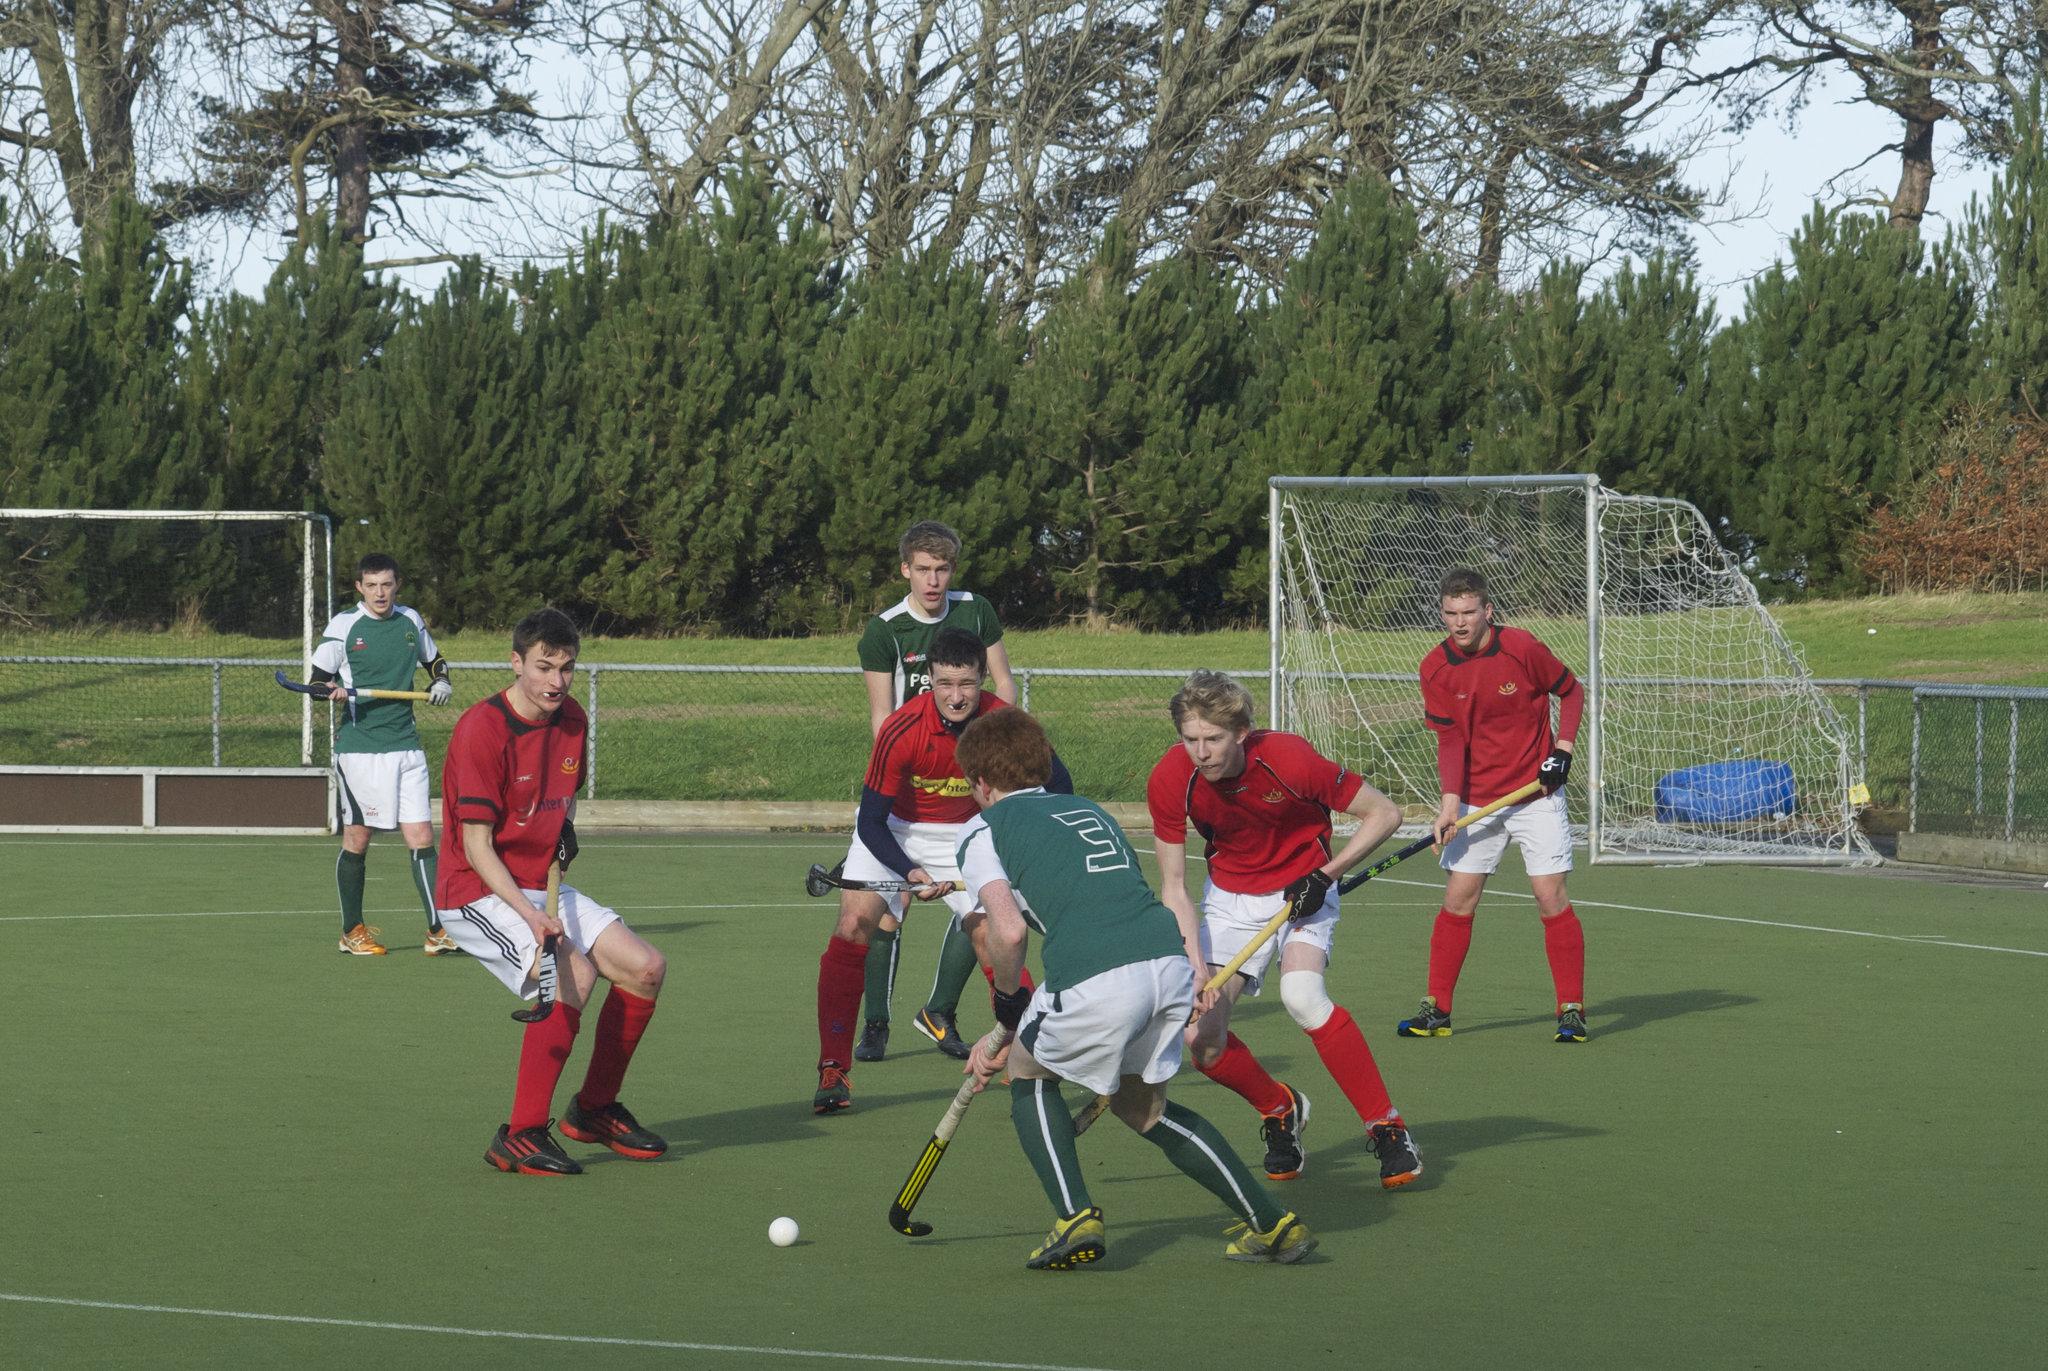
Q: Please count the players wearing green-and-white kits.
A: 3